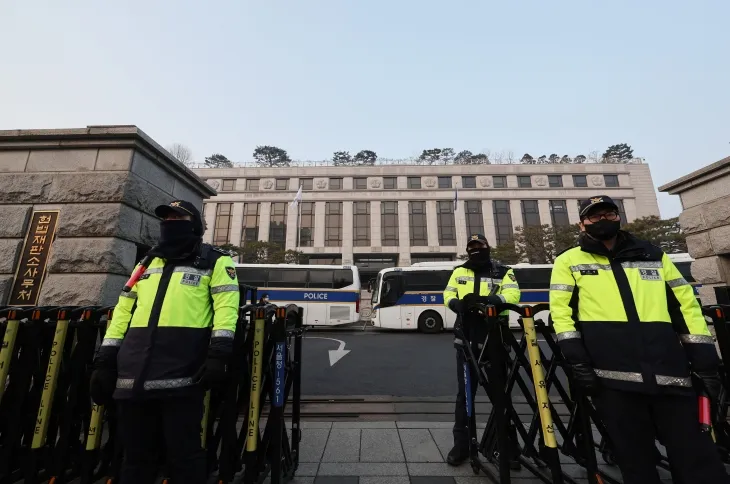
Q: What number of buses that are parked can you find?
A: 2